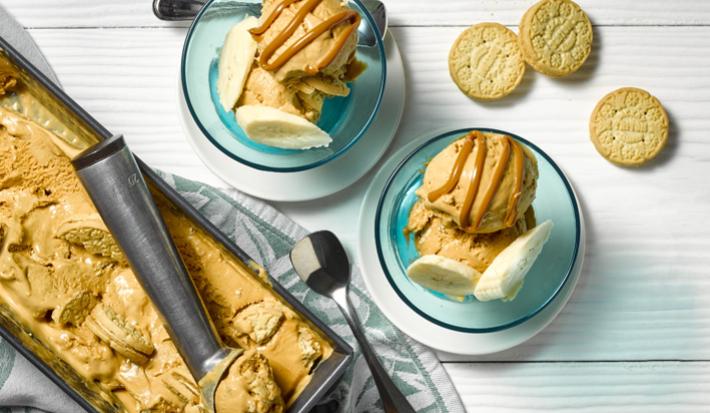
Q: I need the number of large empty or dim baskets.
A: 0